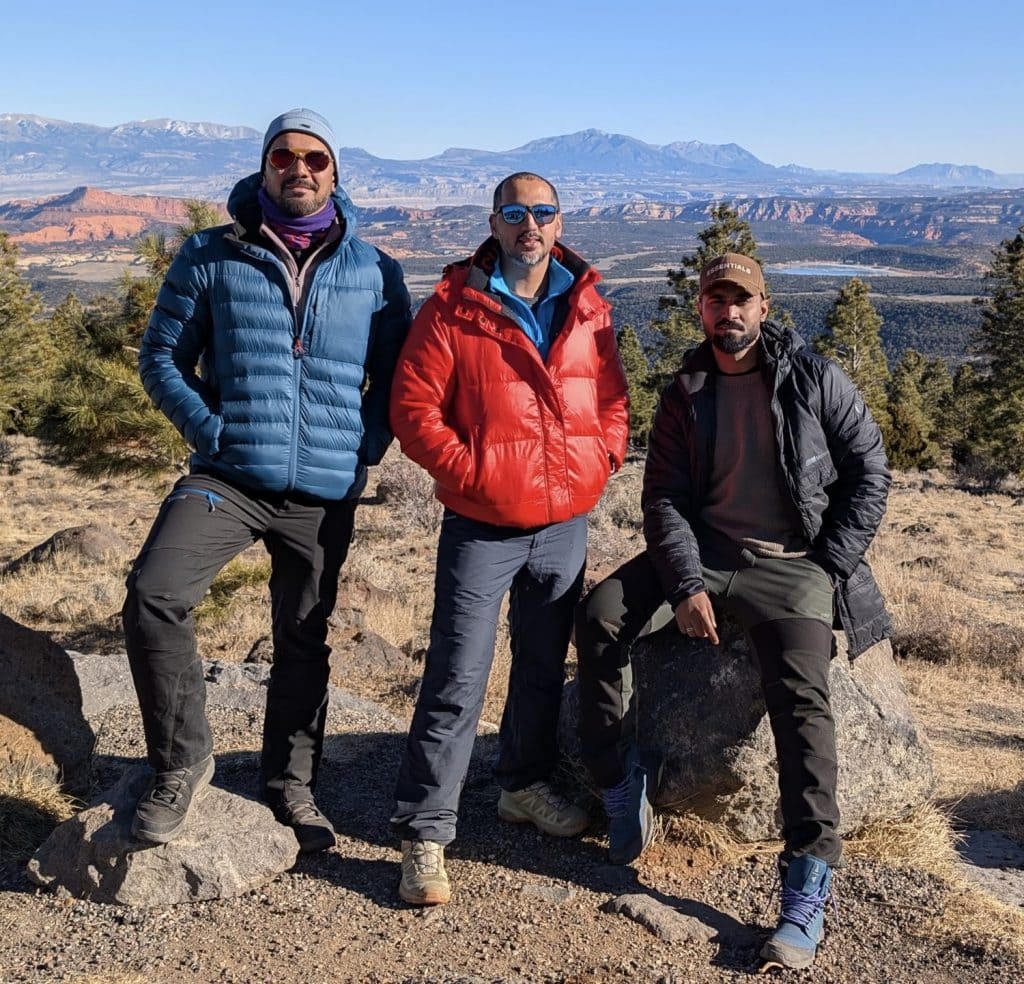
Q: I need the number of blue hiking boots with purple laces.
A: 2